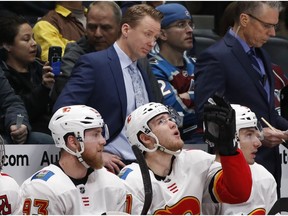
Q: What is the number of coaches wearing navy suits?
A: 2